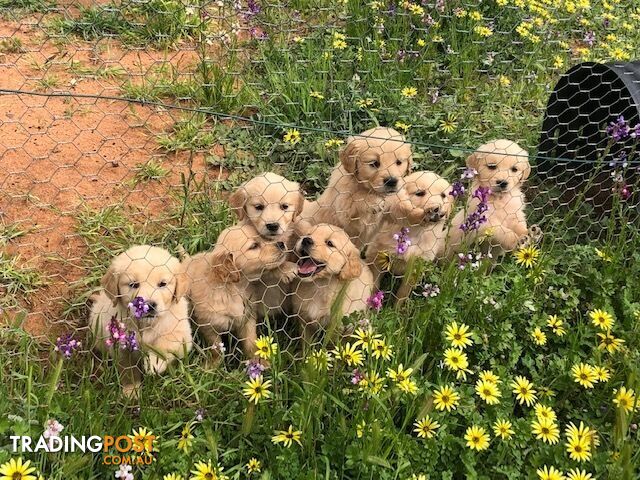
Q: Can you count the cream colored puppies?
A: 7